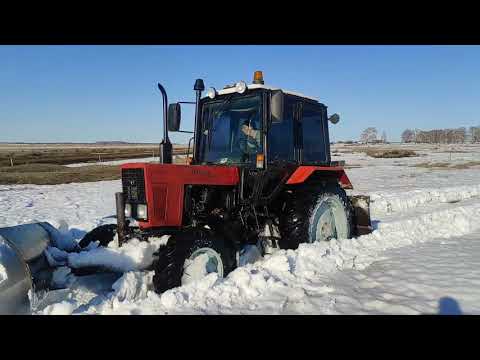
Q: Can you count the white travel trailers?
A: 0